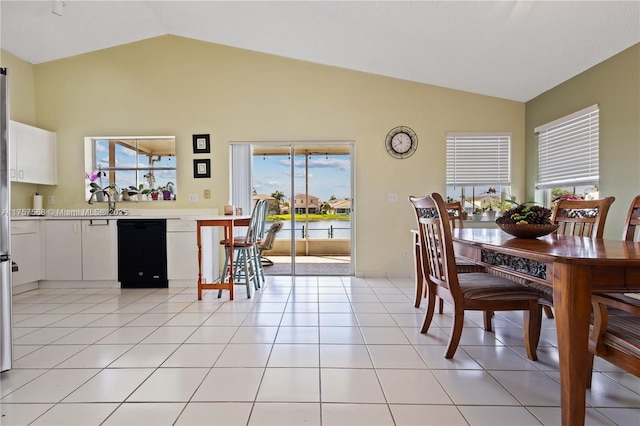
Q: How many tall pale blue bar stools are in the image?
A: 2